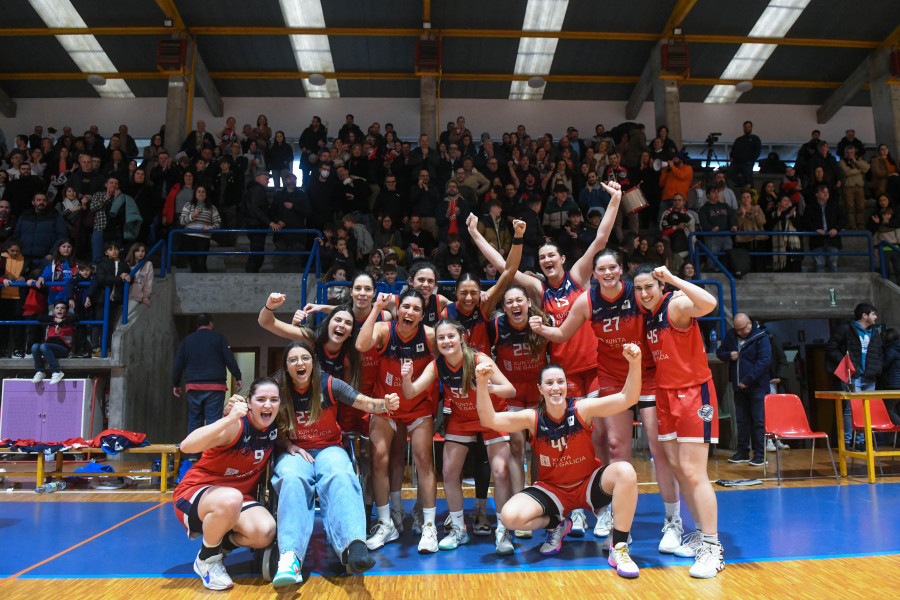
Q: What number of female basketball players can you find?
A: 13